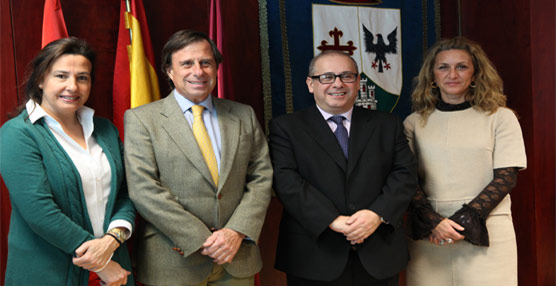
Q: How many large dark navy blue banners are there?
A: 1